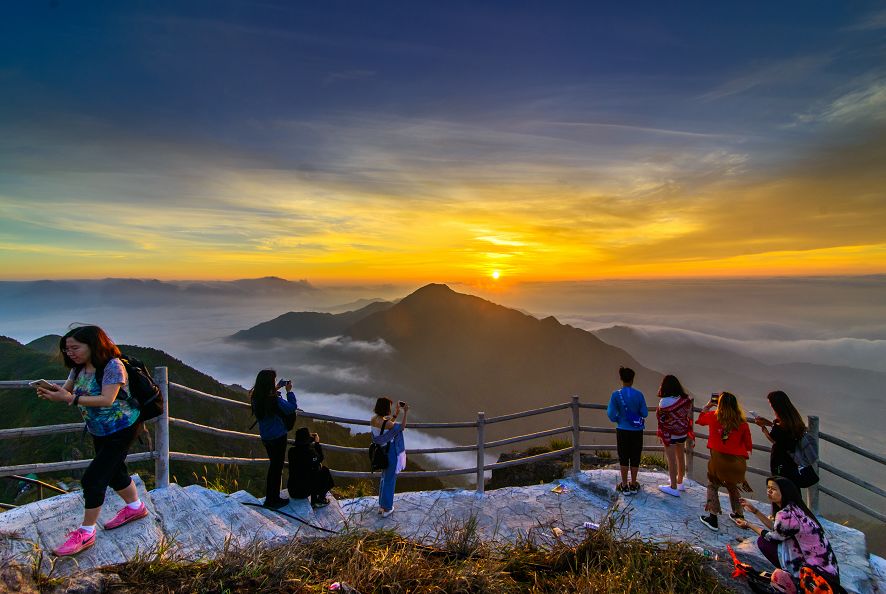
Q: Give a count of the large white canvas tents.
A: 0